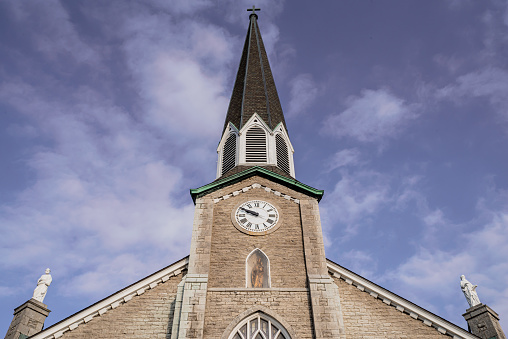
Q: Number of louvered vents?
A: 3